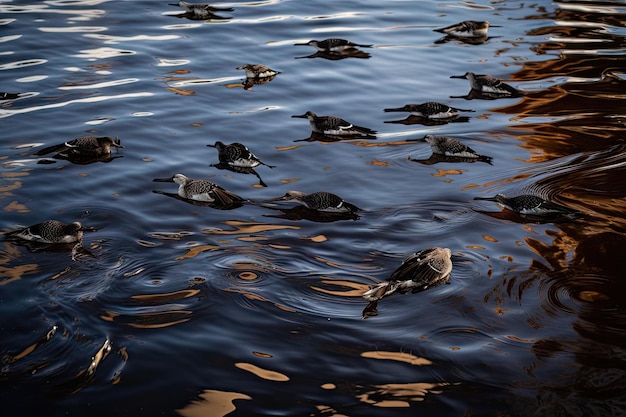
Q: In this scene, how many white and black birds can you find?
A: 15